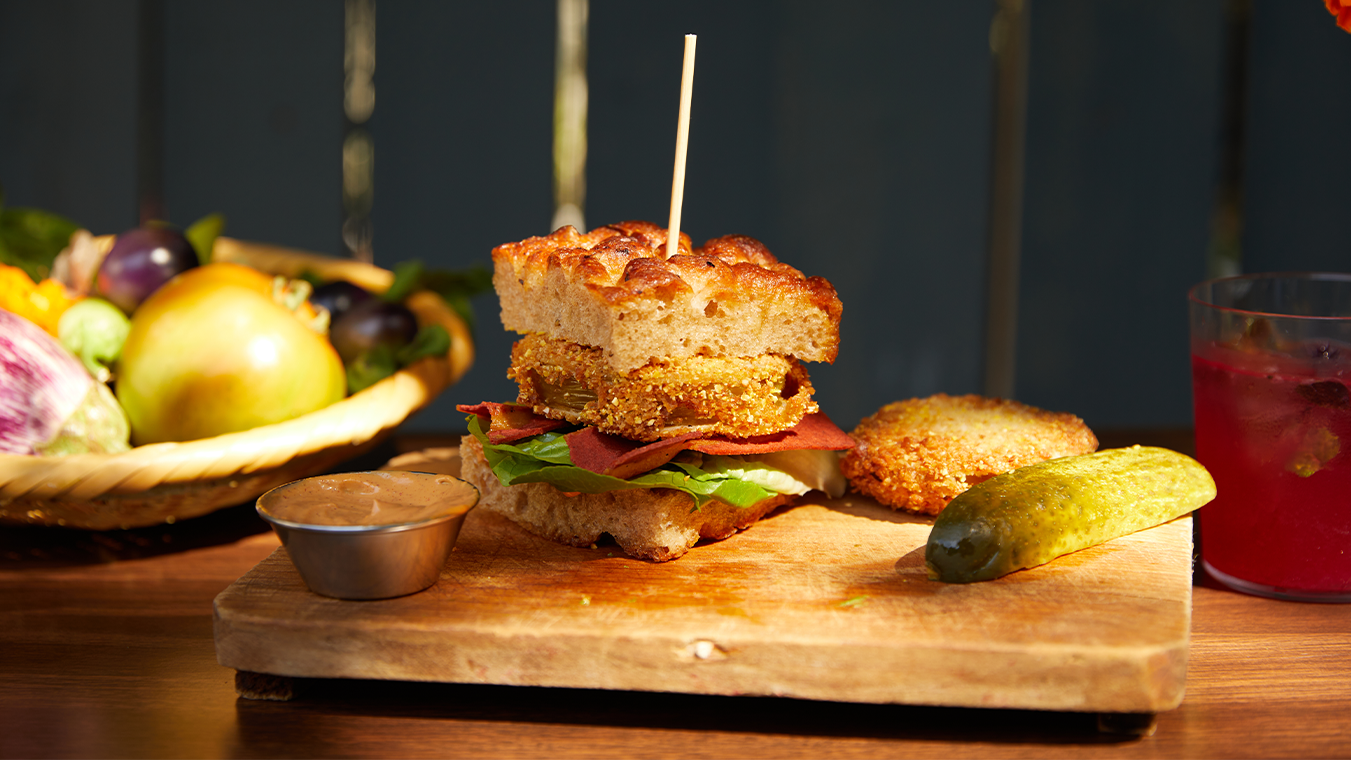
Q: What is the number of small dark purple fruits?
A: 3